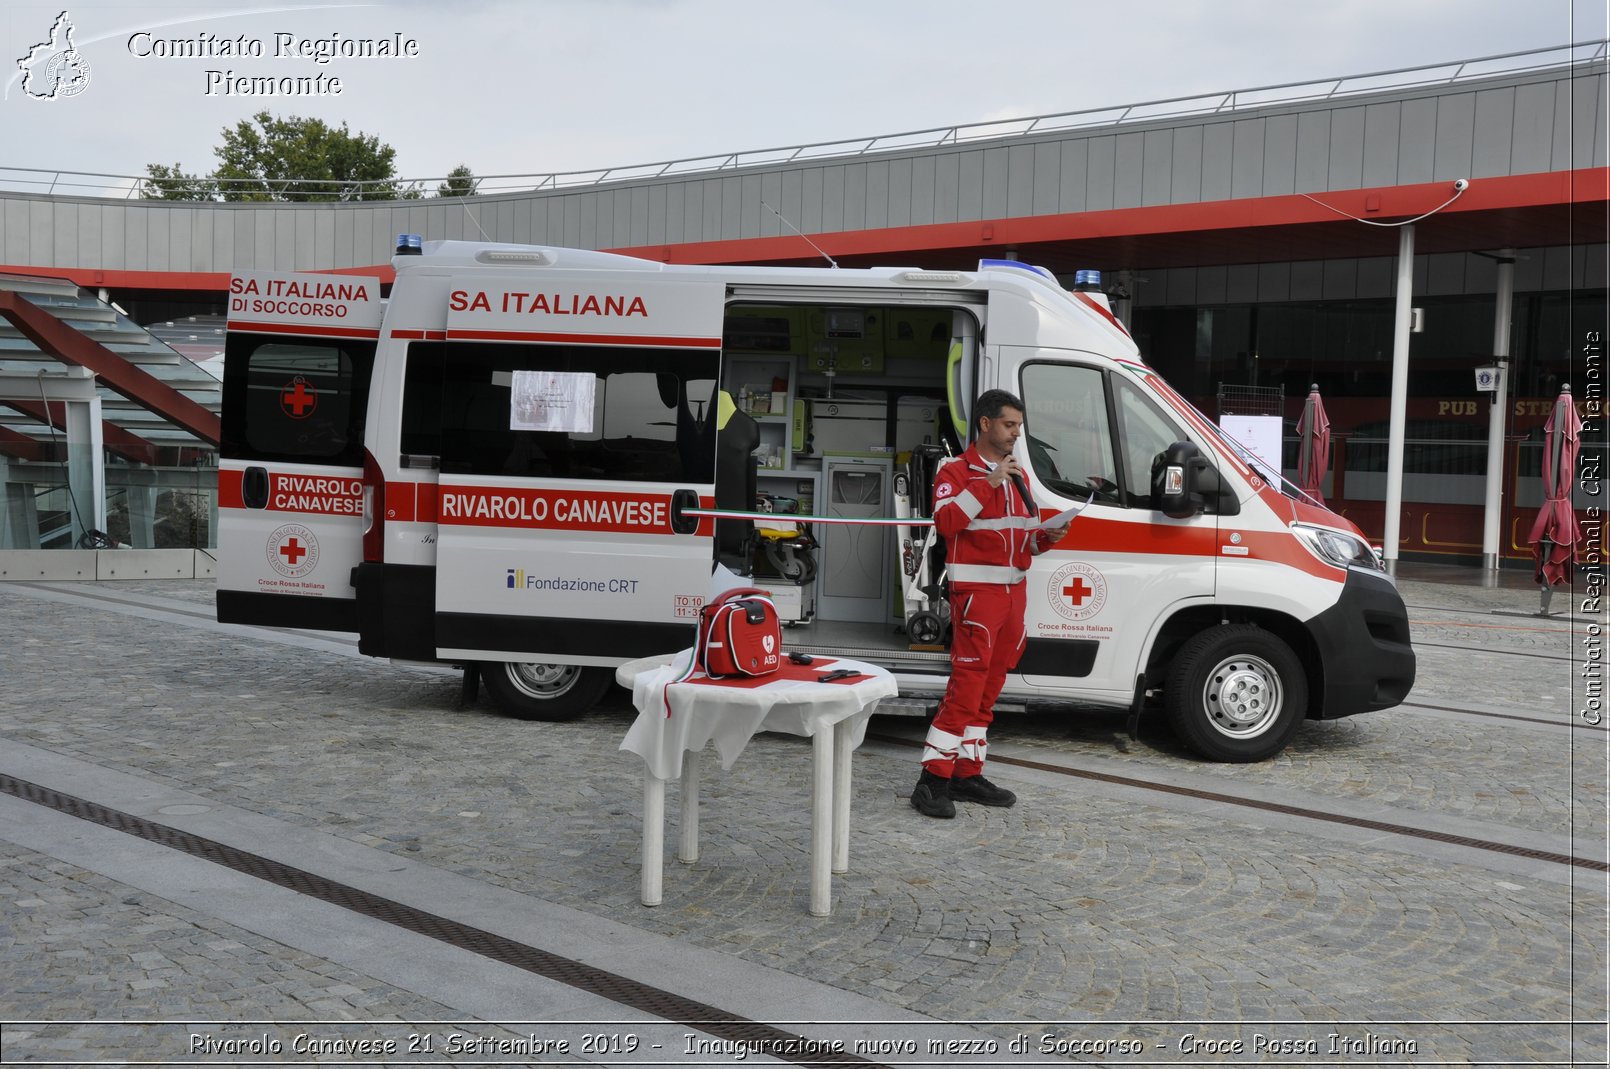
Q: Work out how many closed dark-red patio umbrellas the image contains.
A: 2